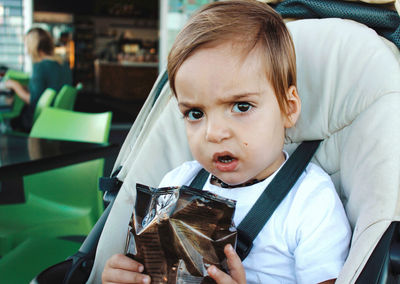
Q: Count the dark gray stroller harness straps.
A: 2